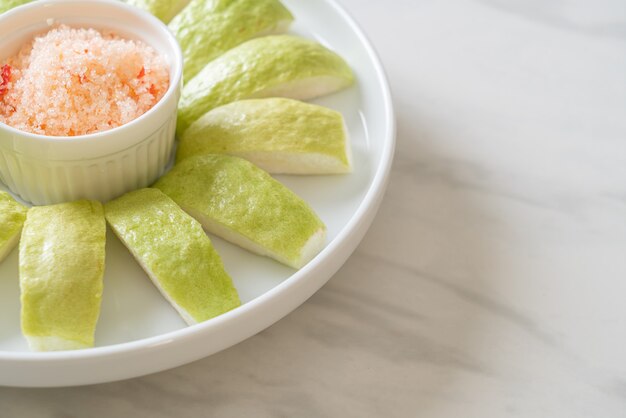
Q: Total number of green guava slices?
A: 9